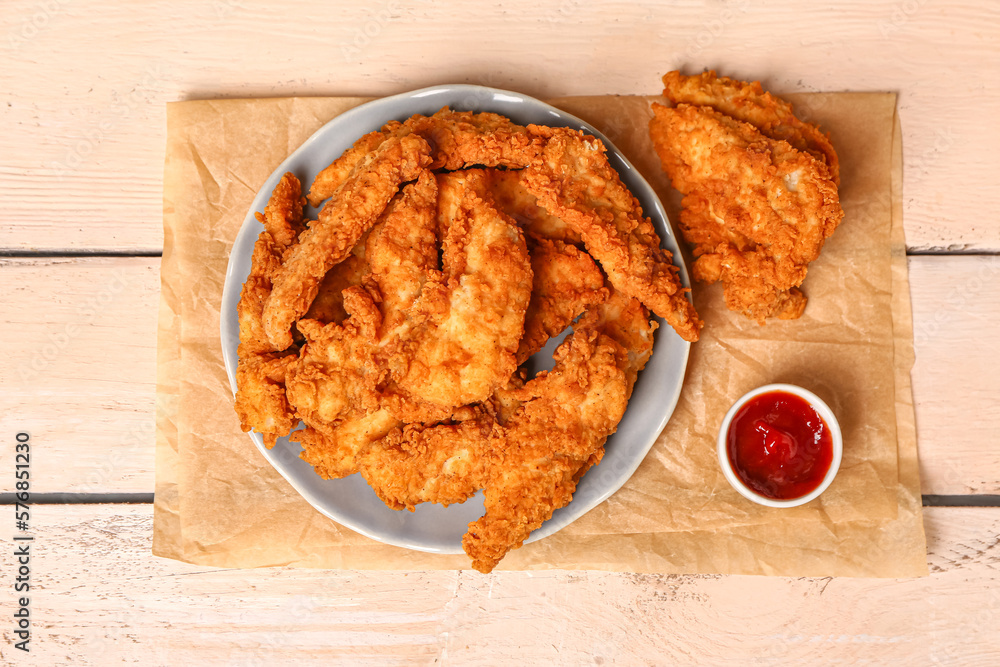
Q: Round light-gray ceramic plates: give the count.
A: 1